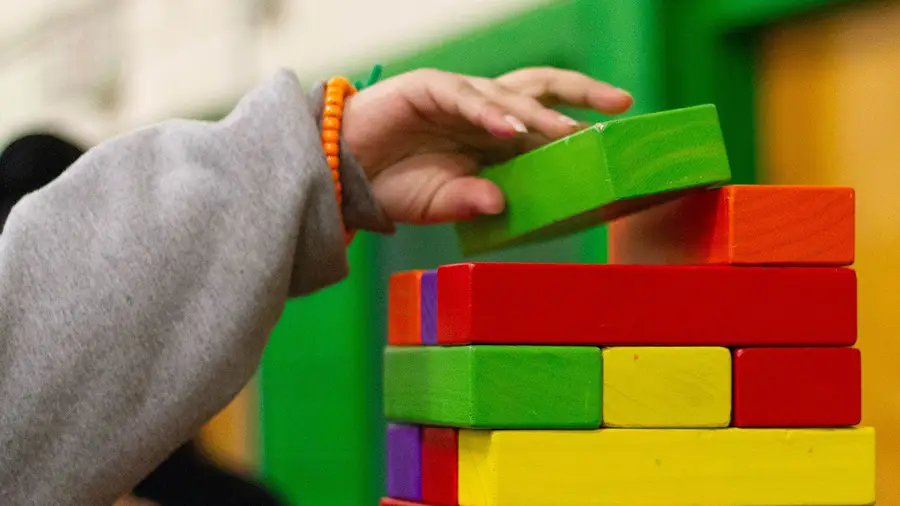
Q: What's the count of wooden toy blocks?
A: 12